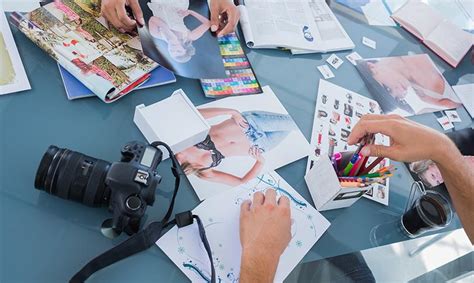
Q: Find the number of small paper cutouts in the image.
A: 6